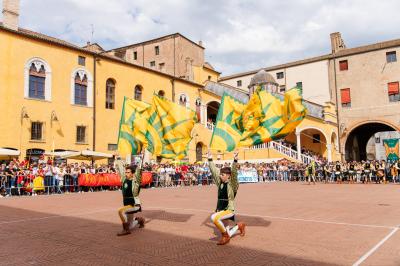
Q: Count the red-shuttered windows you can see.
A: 3